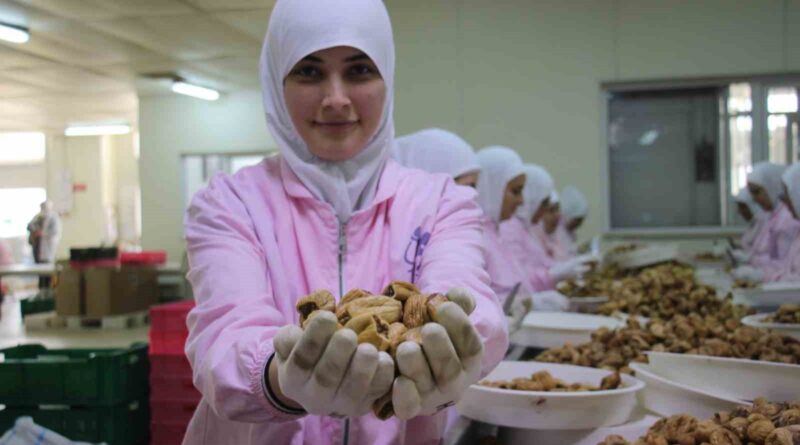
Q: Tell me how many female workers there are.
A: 9